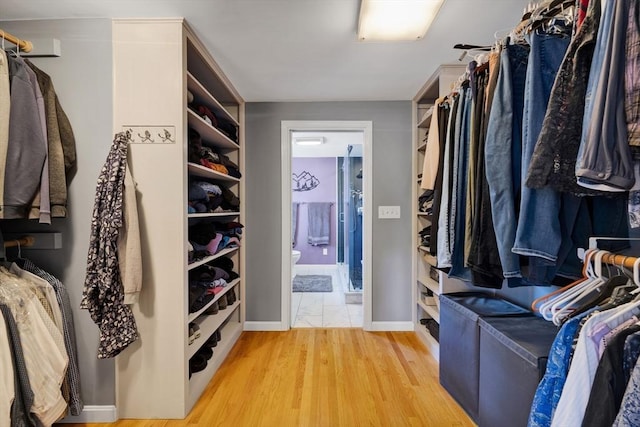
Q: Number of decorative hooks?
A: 3